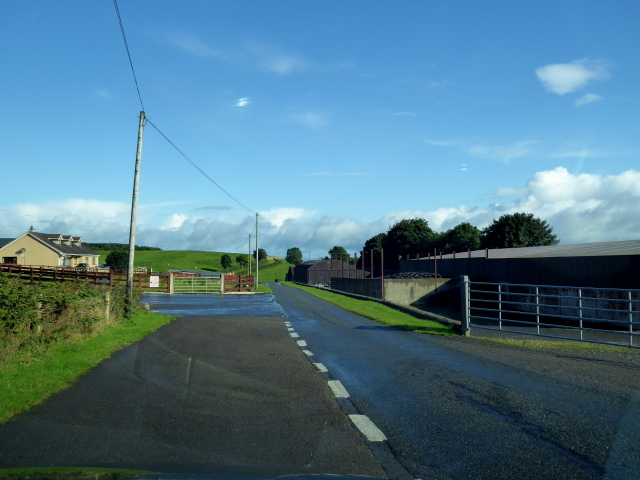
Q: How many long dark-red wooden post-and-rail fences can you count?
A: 1